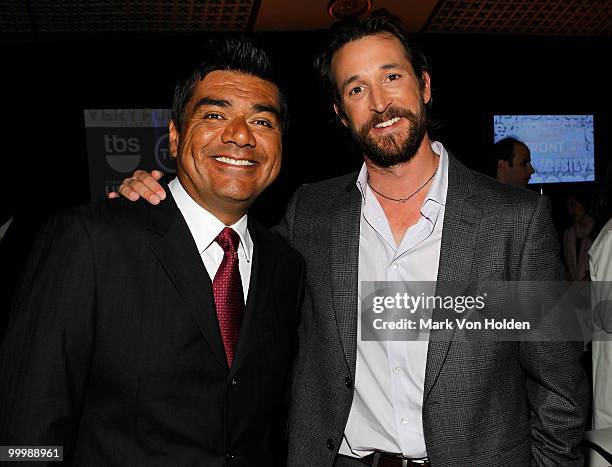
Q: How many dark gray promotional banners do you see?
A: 1